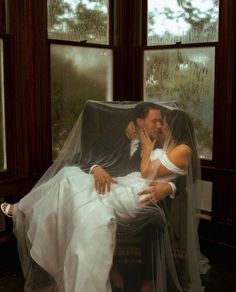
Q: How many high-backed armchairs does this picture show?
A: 1